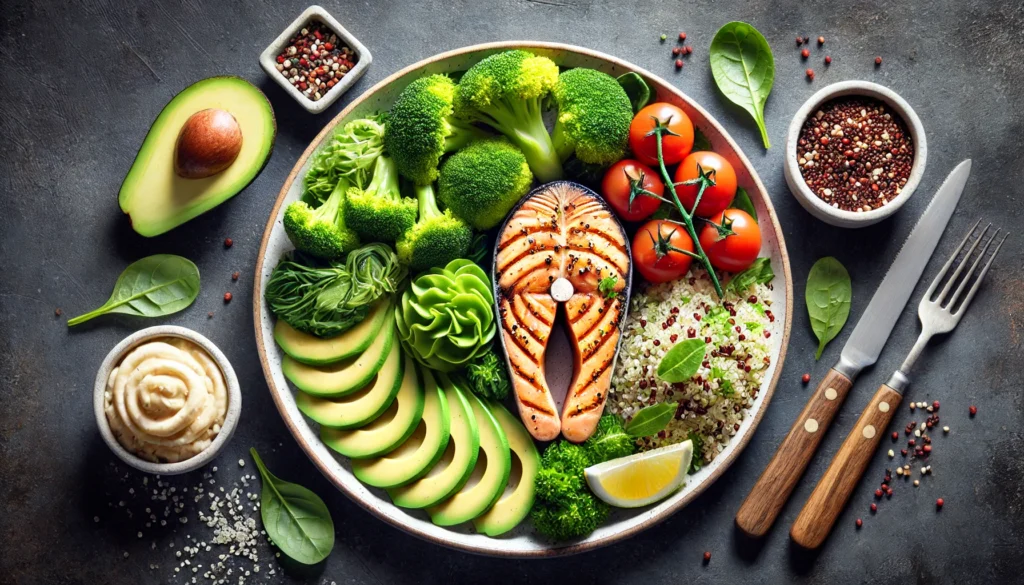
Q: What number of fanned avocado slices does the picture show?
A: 8